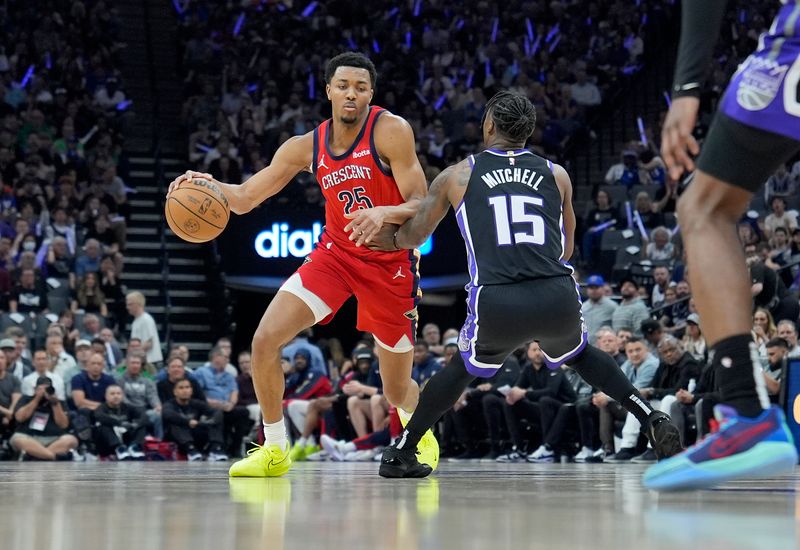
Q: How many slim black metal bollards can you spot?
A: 0